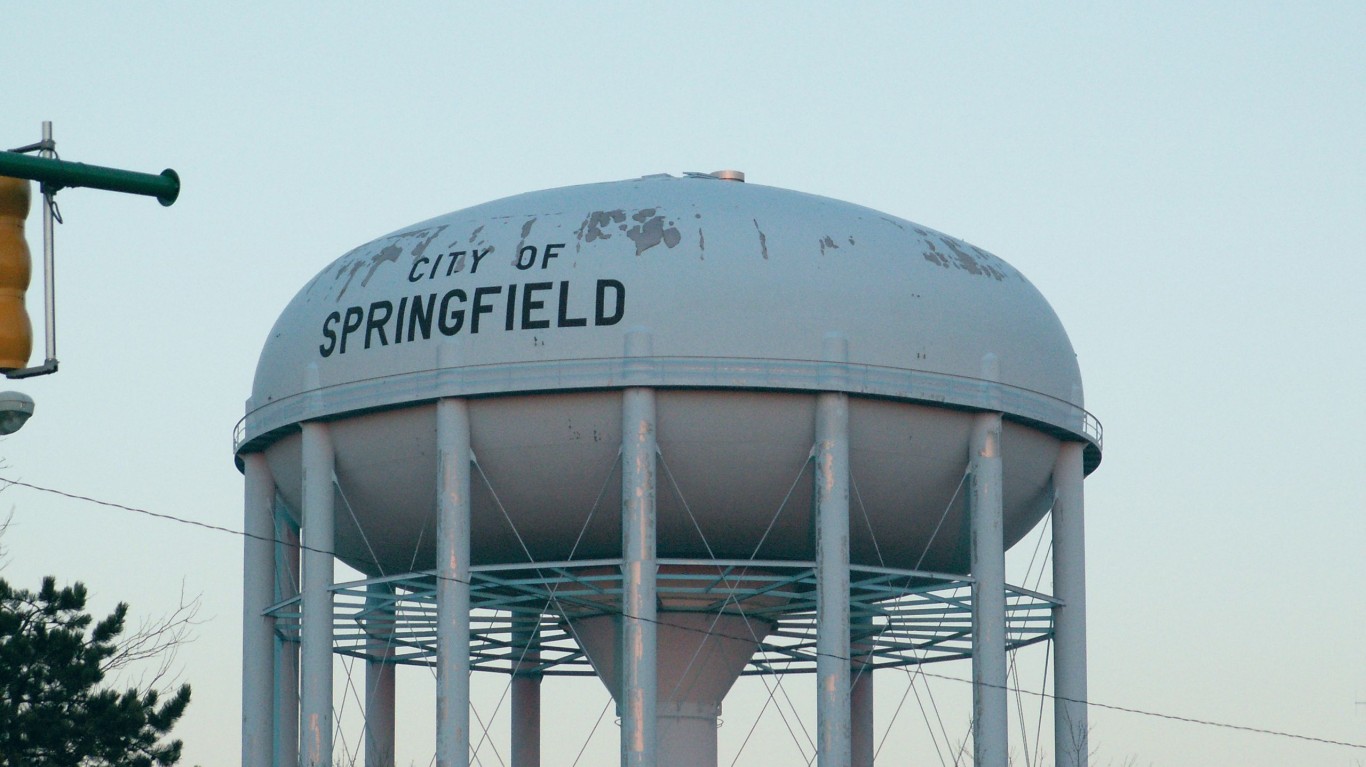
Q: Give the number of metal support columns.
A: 11